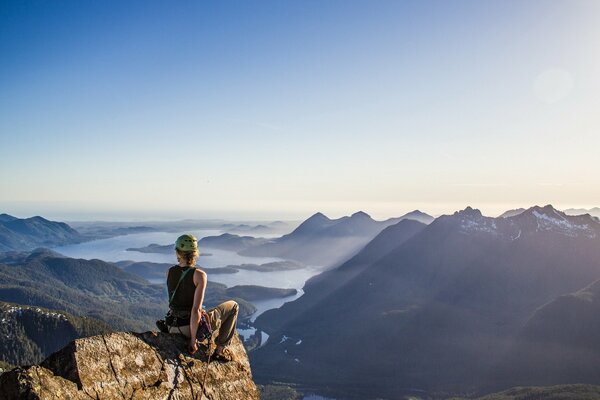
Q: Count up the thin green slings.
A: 1